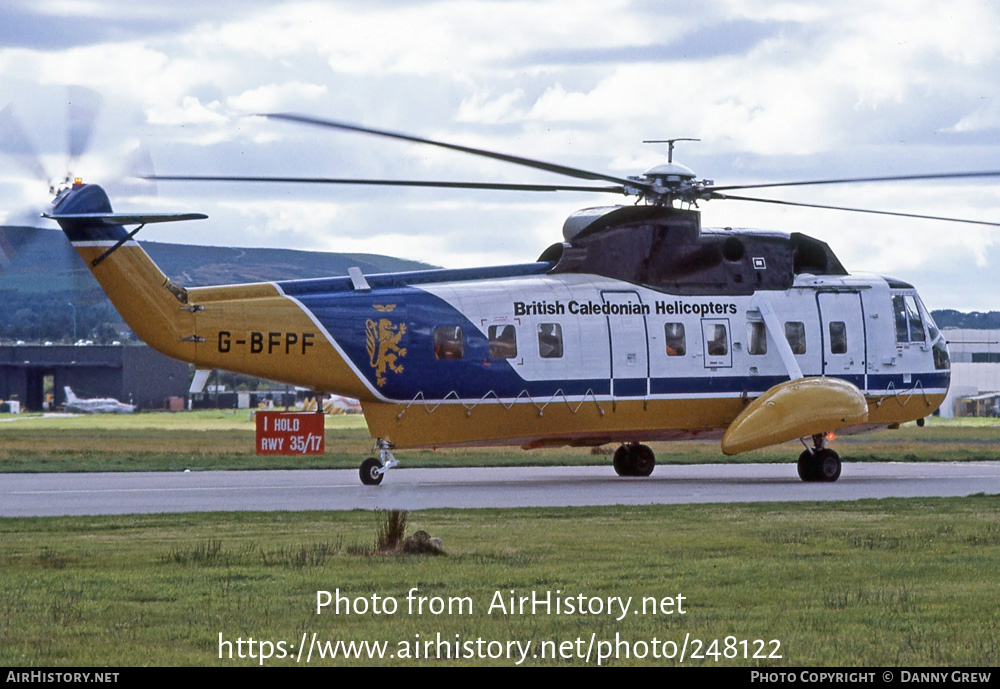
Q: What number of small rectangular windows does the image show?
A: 8